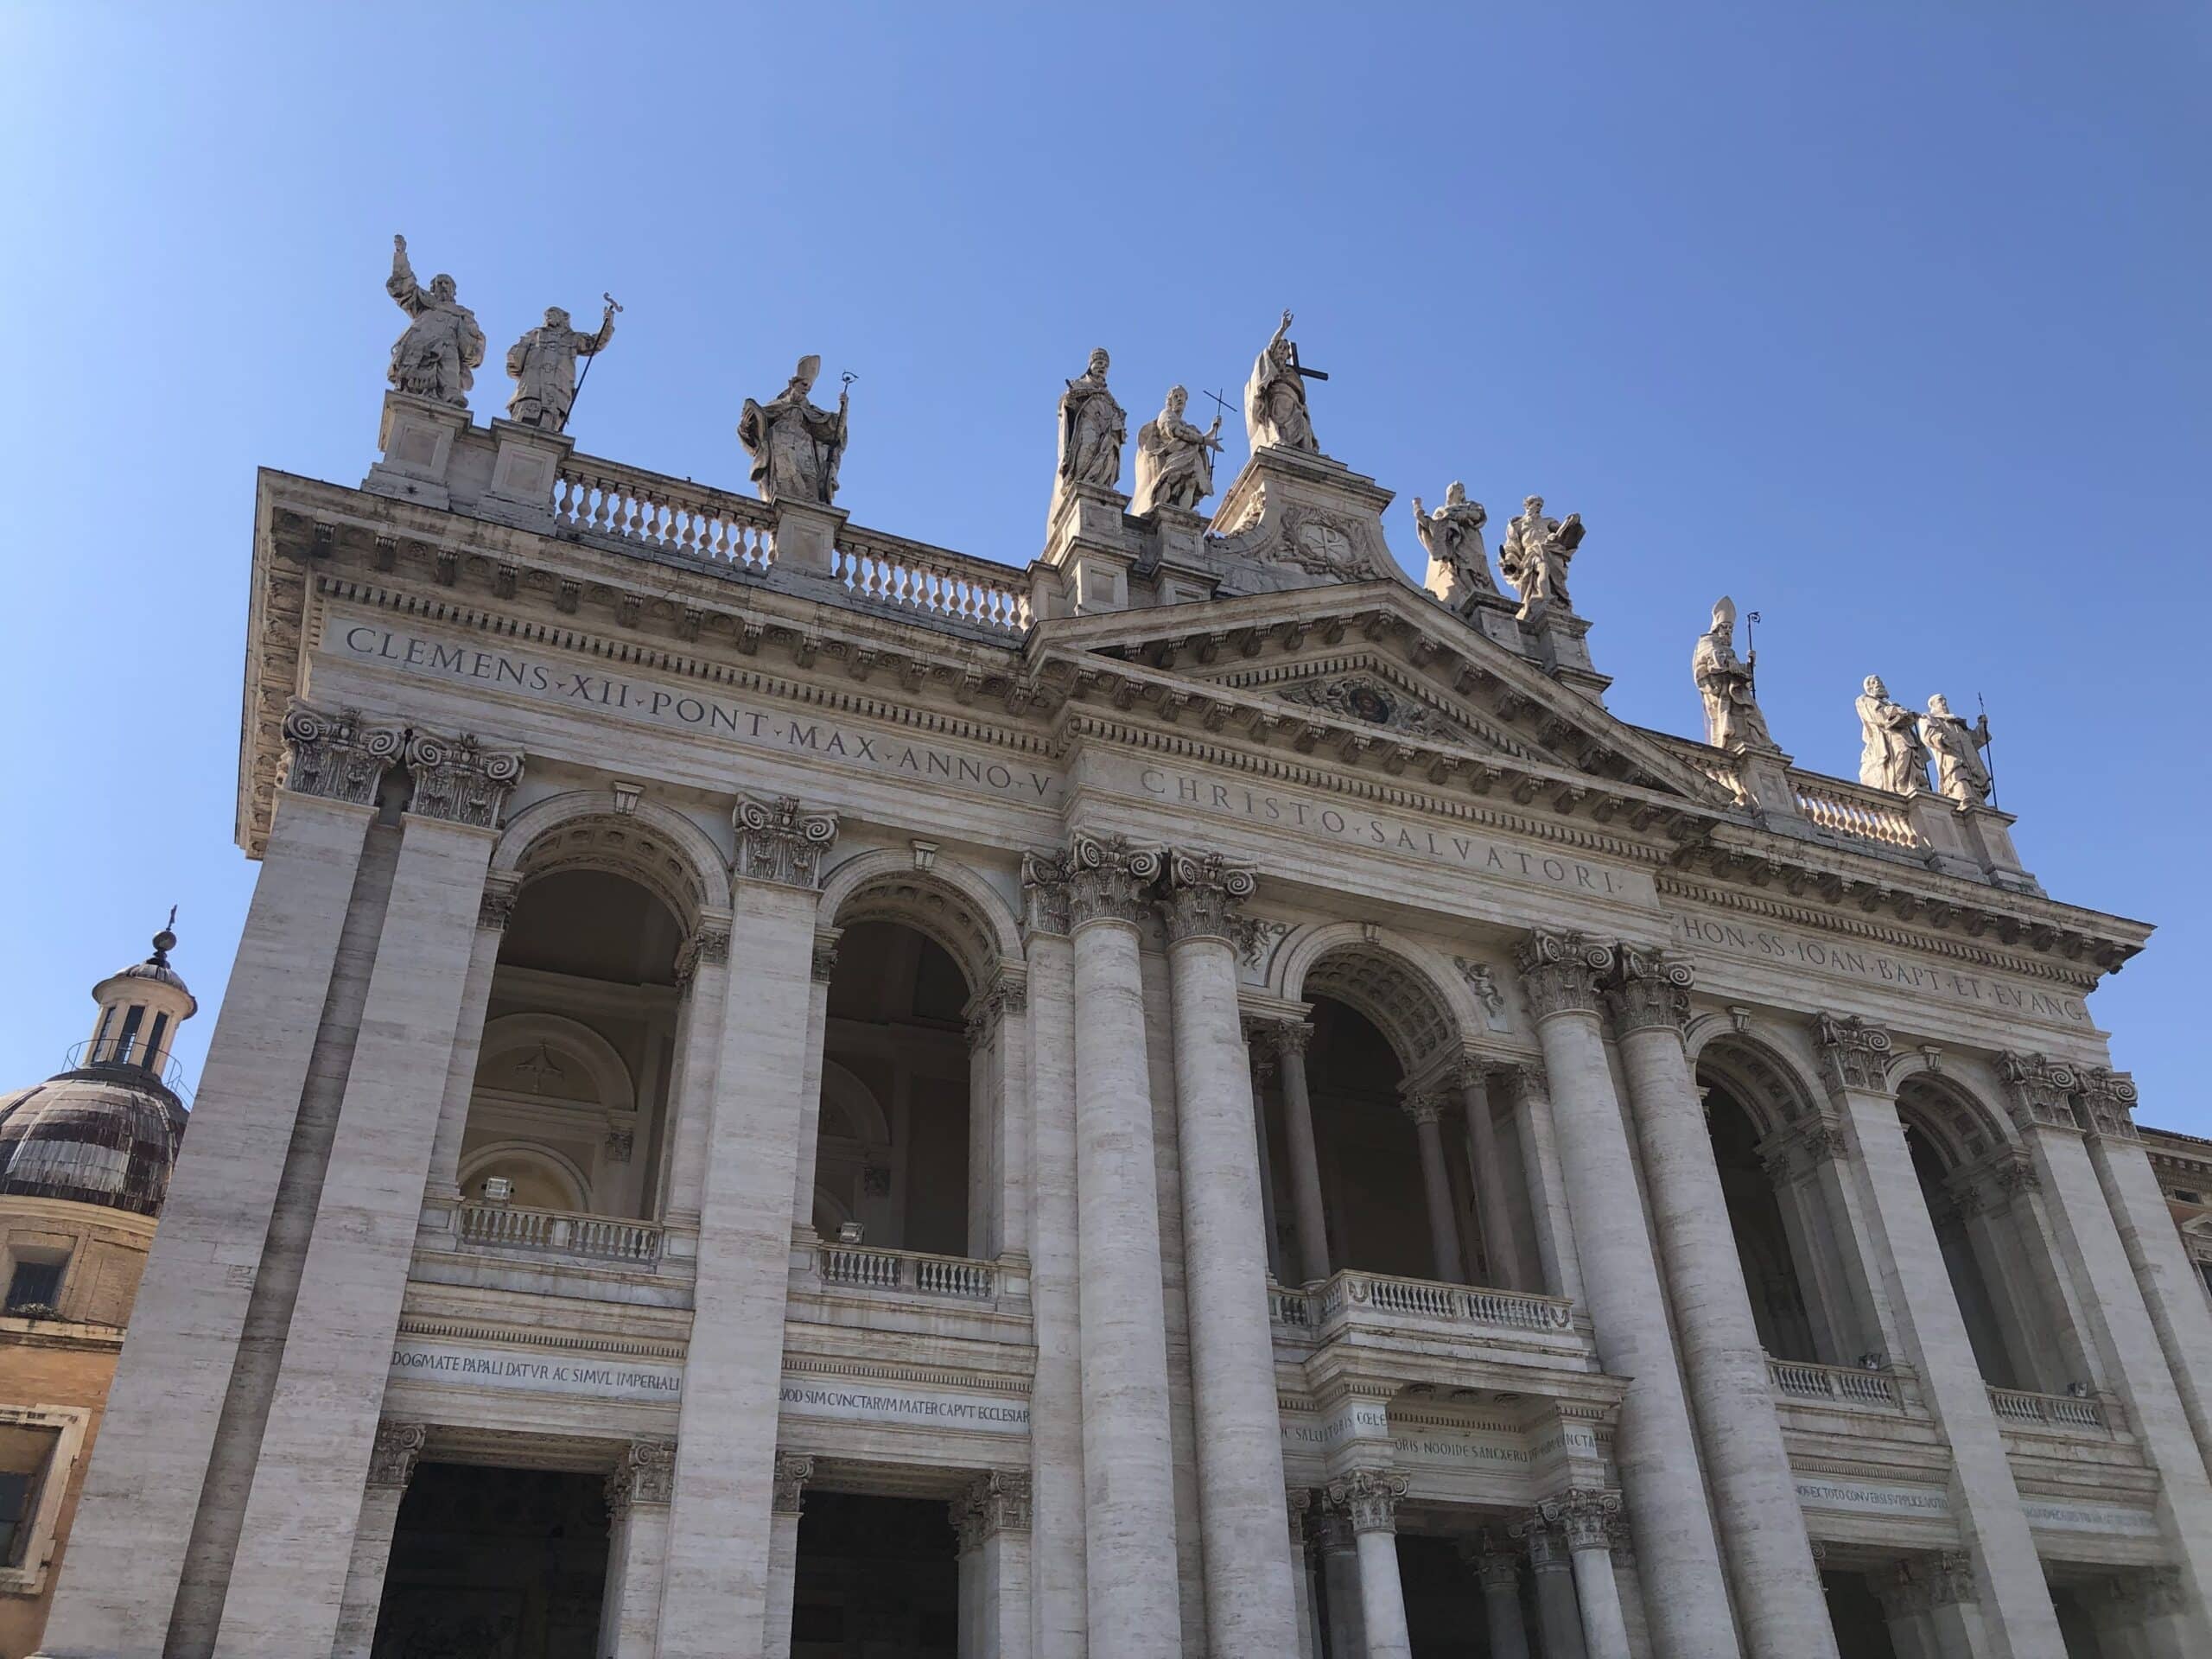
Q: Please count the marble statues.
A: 11